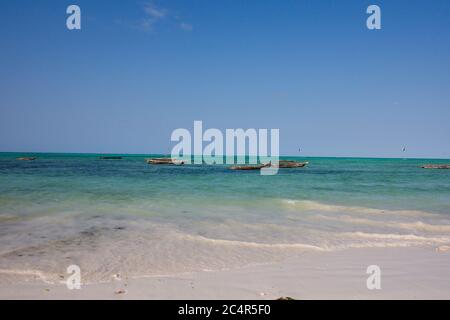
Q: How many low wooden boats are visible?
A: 6